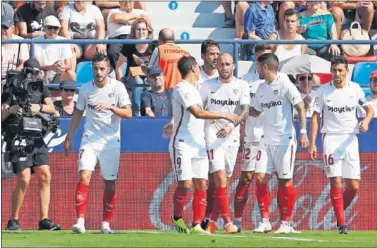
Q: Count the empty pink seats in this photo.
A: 0